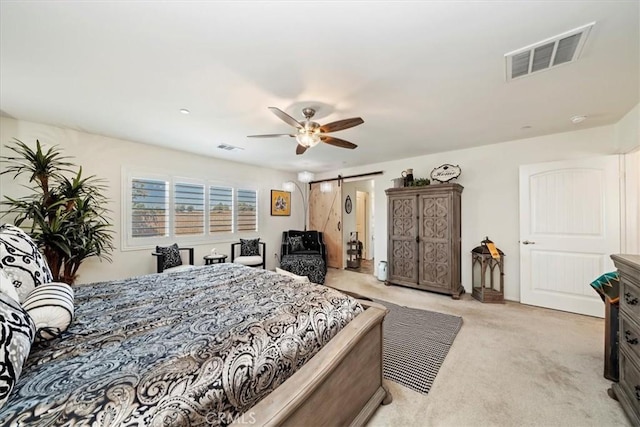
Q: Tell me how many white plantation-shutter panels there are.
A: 4